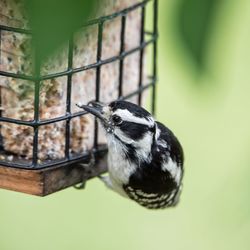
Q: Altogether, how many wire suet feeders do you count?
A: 1